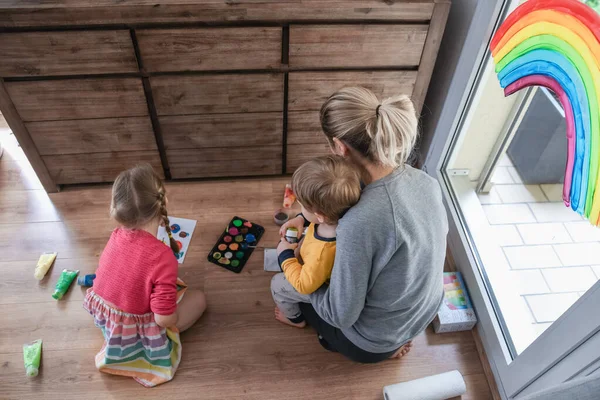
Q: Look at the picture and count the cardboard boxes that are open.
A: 0